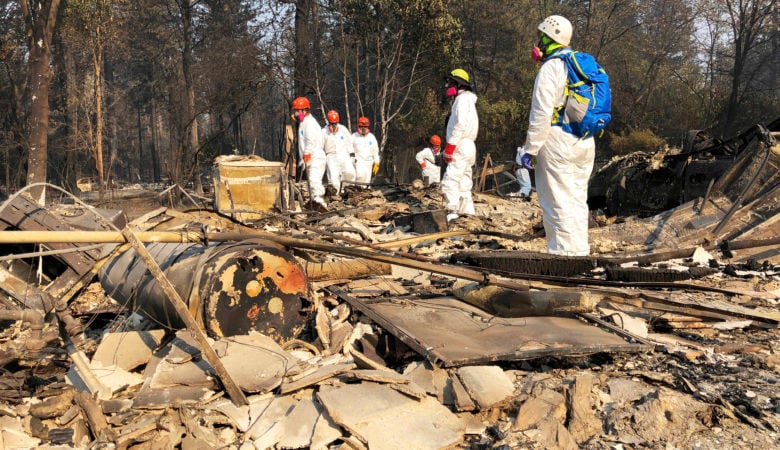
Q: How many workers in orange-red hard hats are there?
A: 4